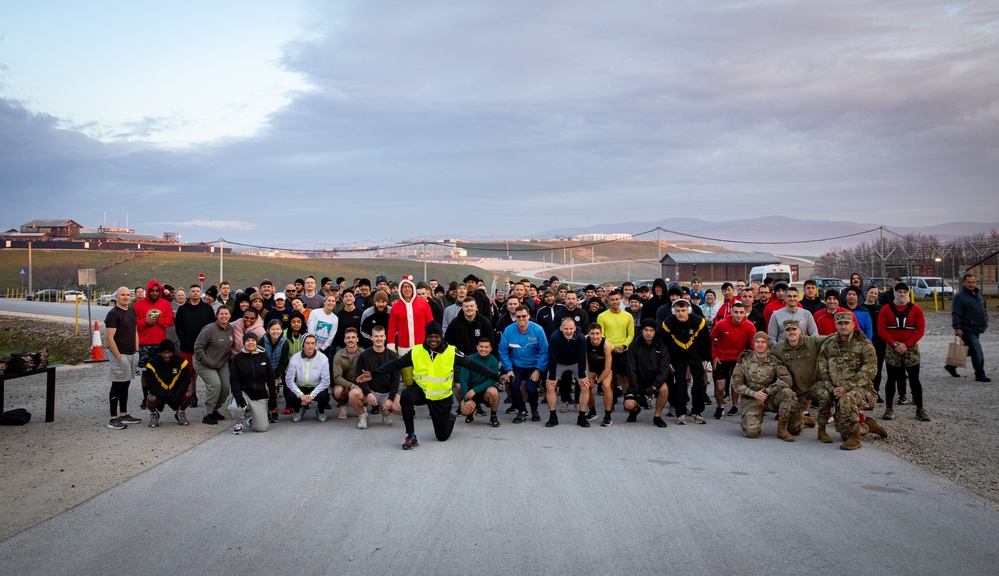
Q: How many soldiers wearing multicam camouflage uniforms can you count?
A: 3